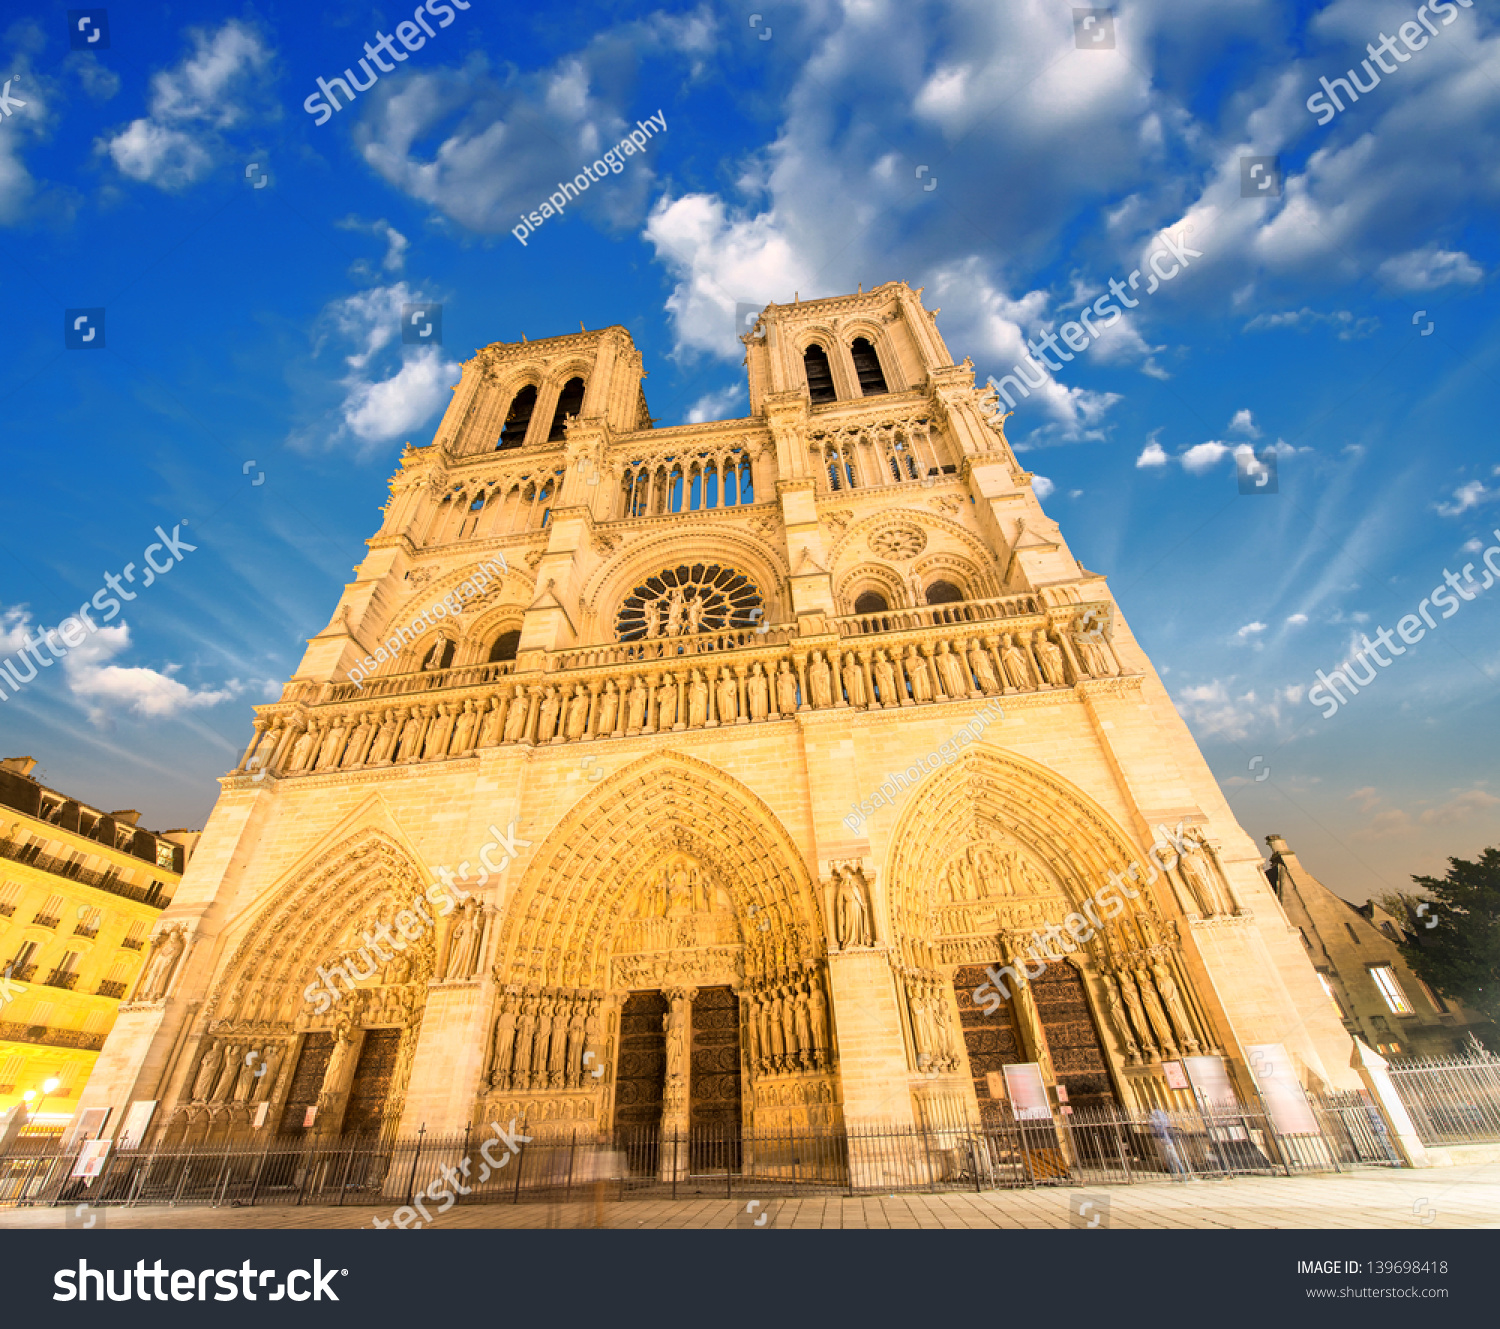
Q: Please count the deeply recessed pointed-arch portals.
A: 3